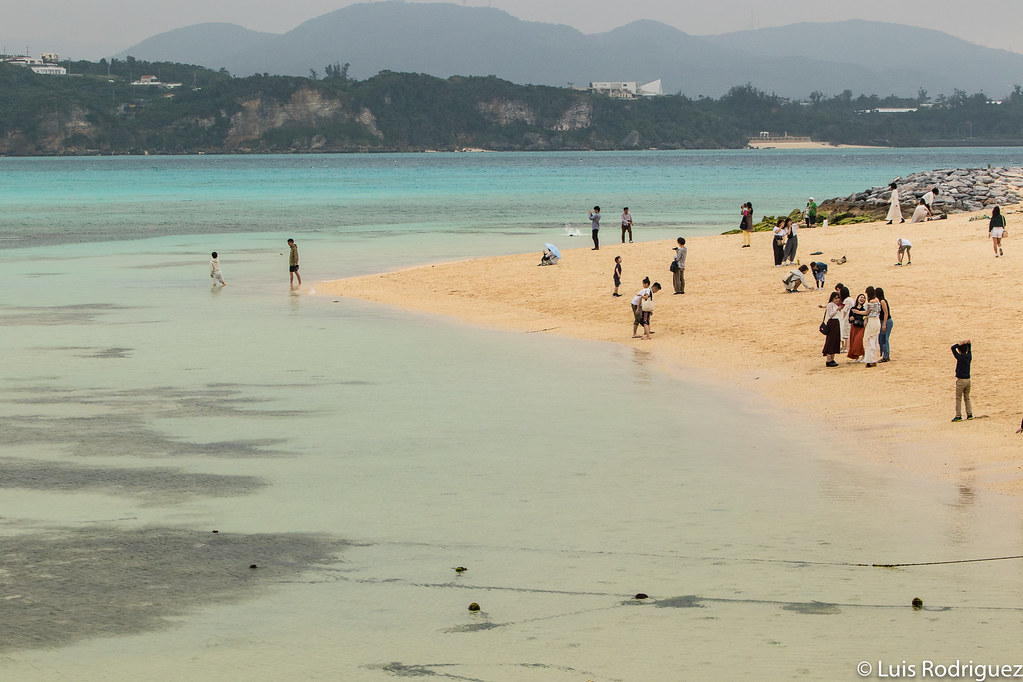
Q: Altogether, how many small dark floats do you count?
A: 6